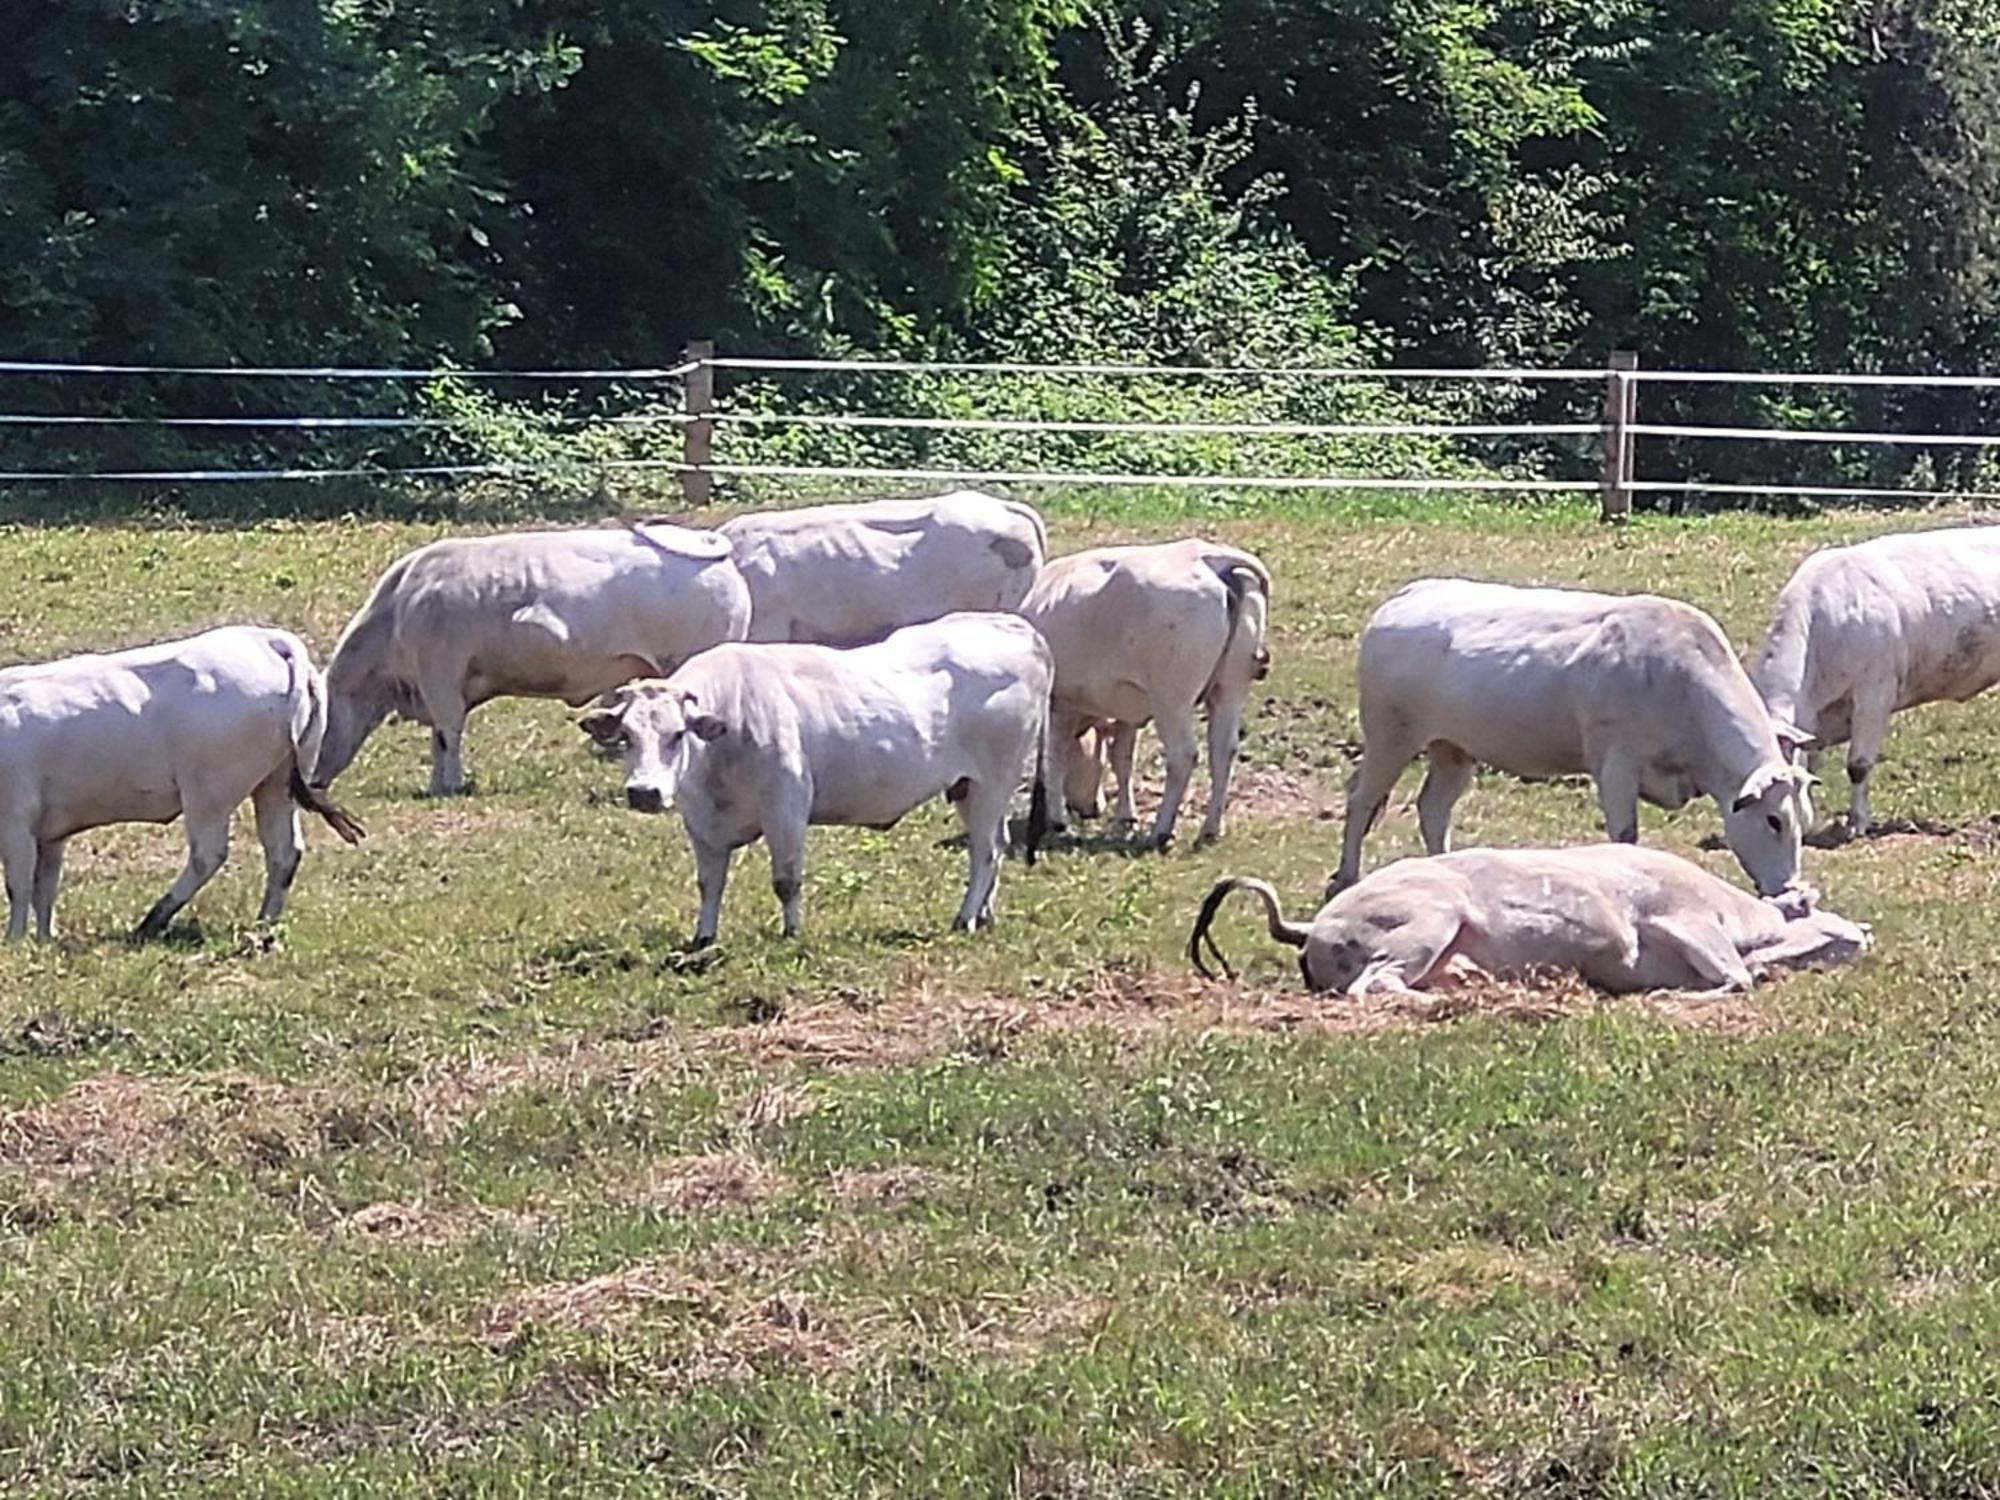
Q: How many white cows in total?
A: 8